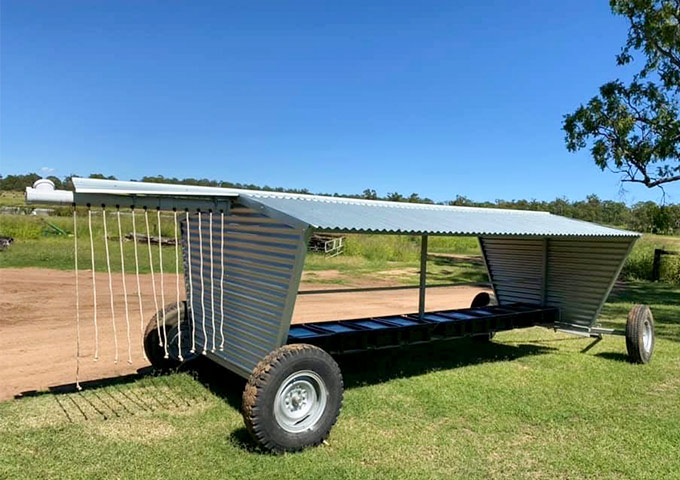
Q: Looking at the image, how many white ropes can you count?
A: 12